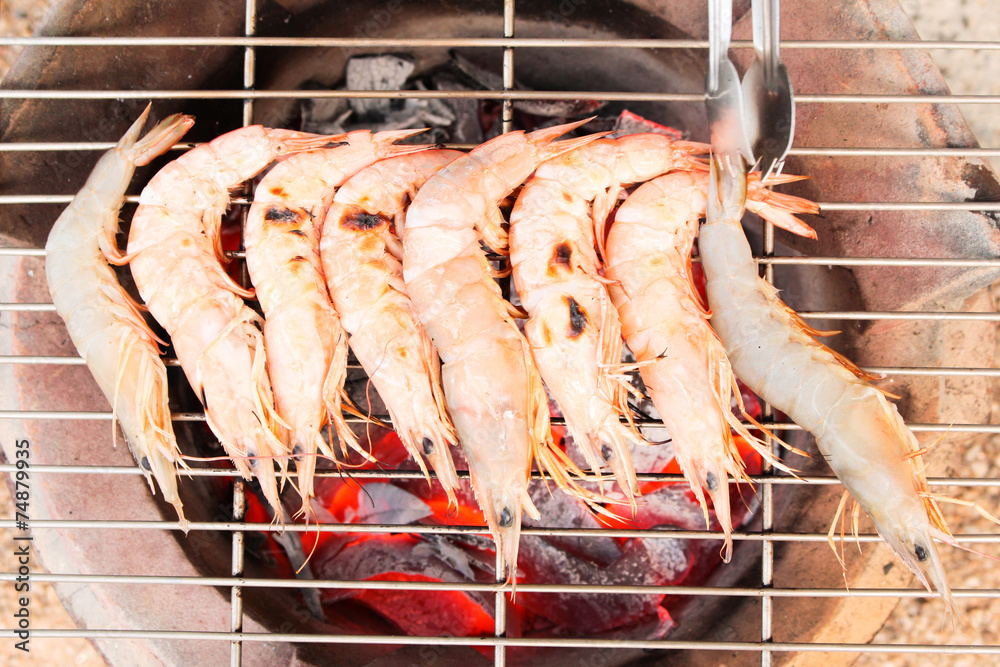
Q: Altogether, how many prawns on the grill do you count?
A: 8